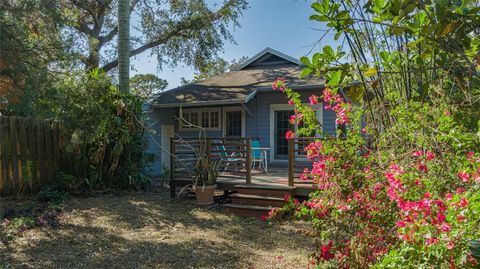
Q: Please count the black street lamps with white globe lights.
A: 0